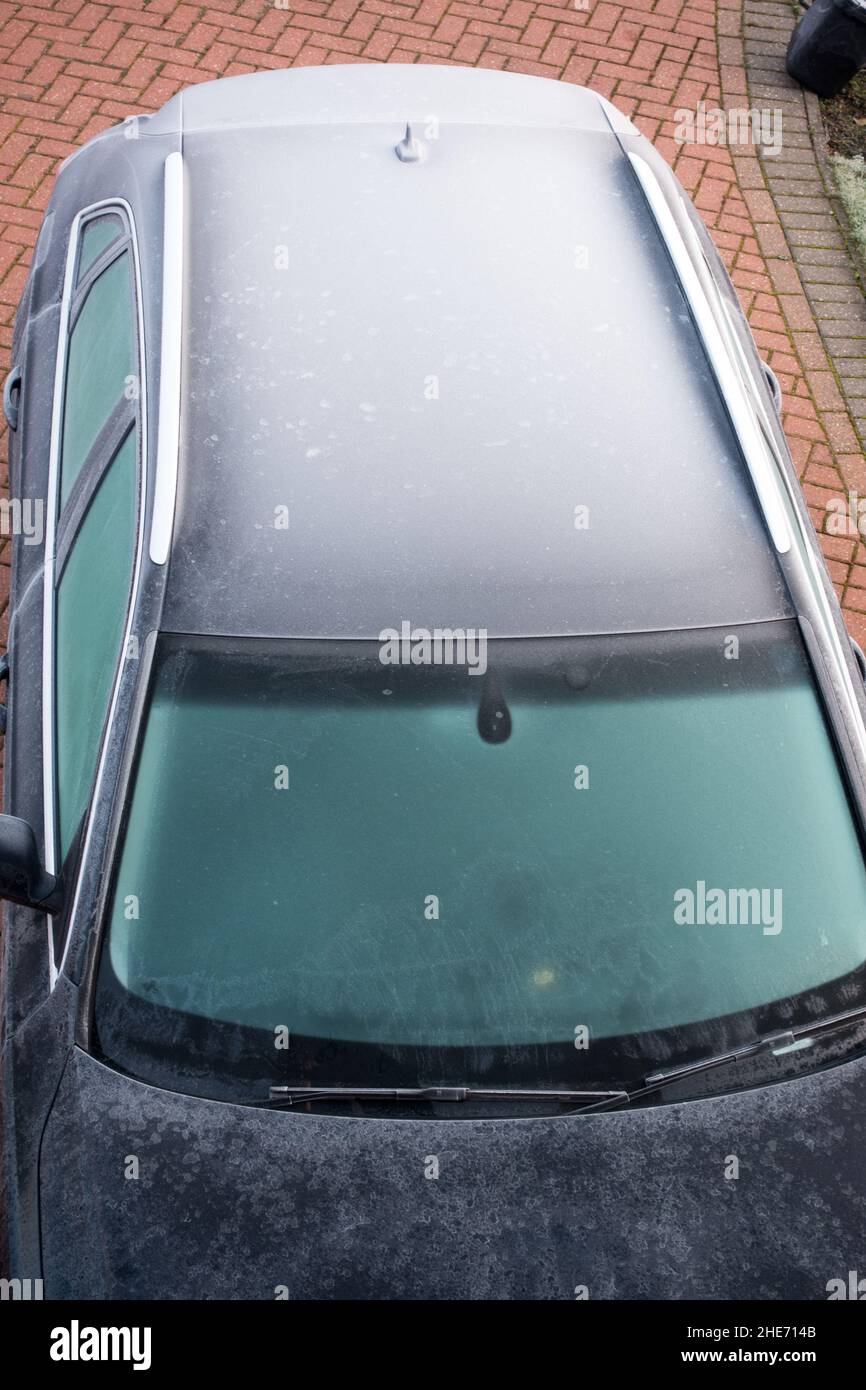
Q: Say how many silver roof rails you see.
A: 2